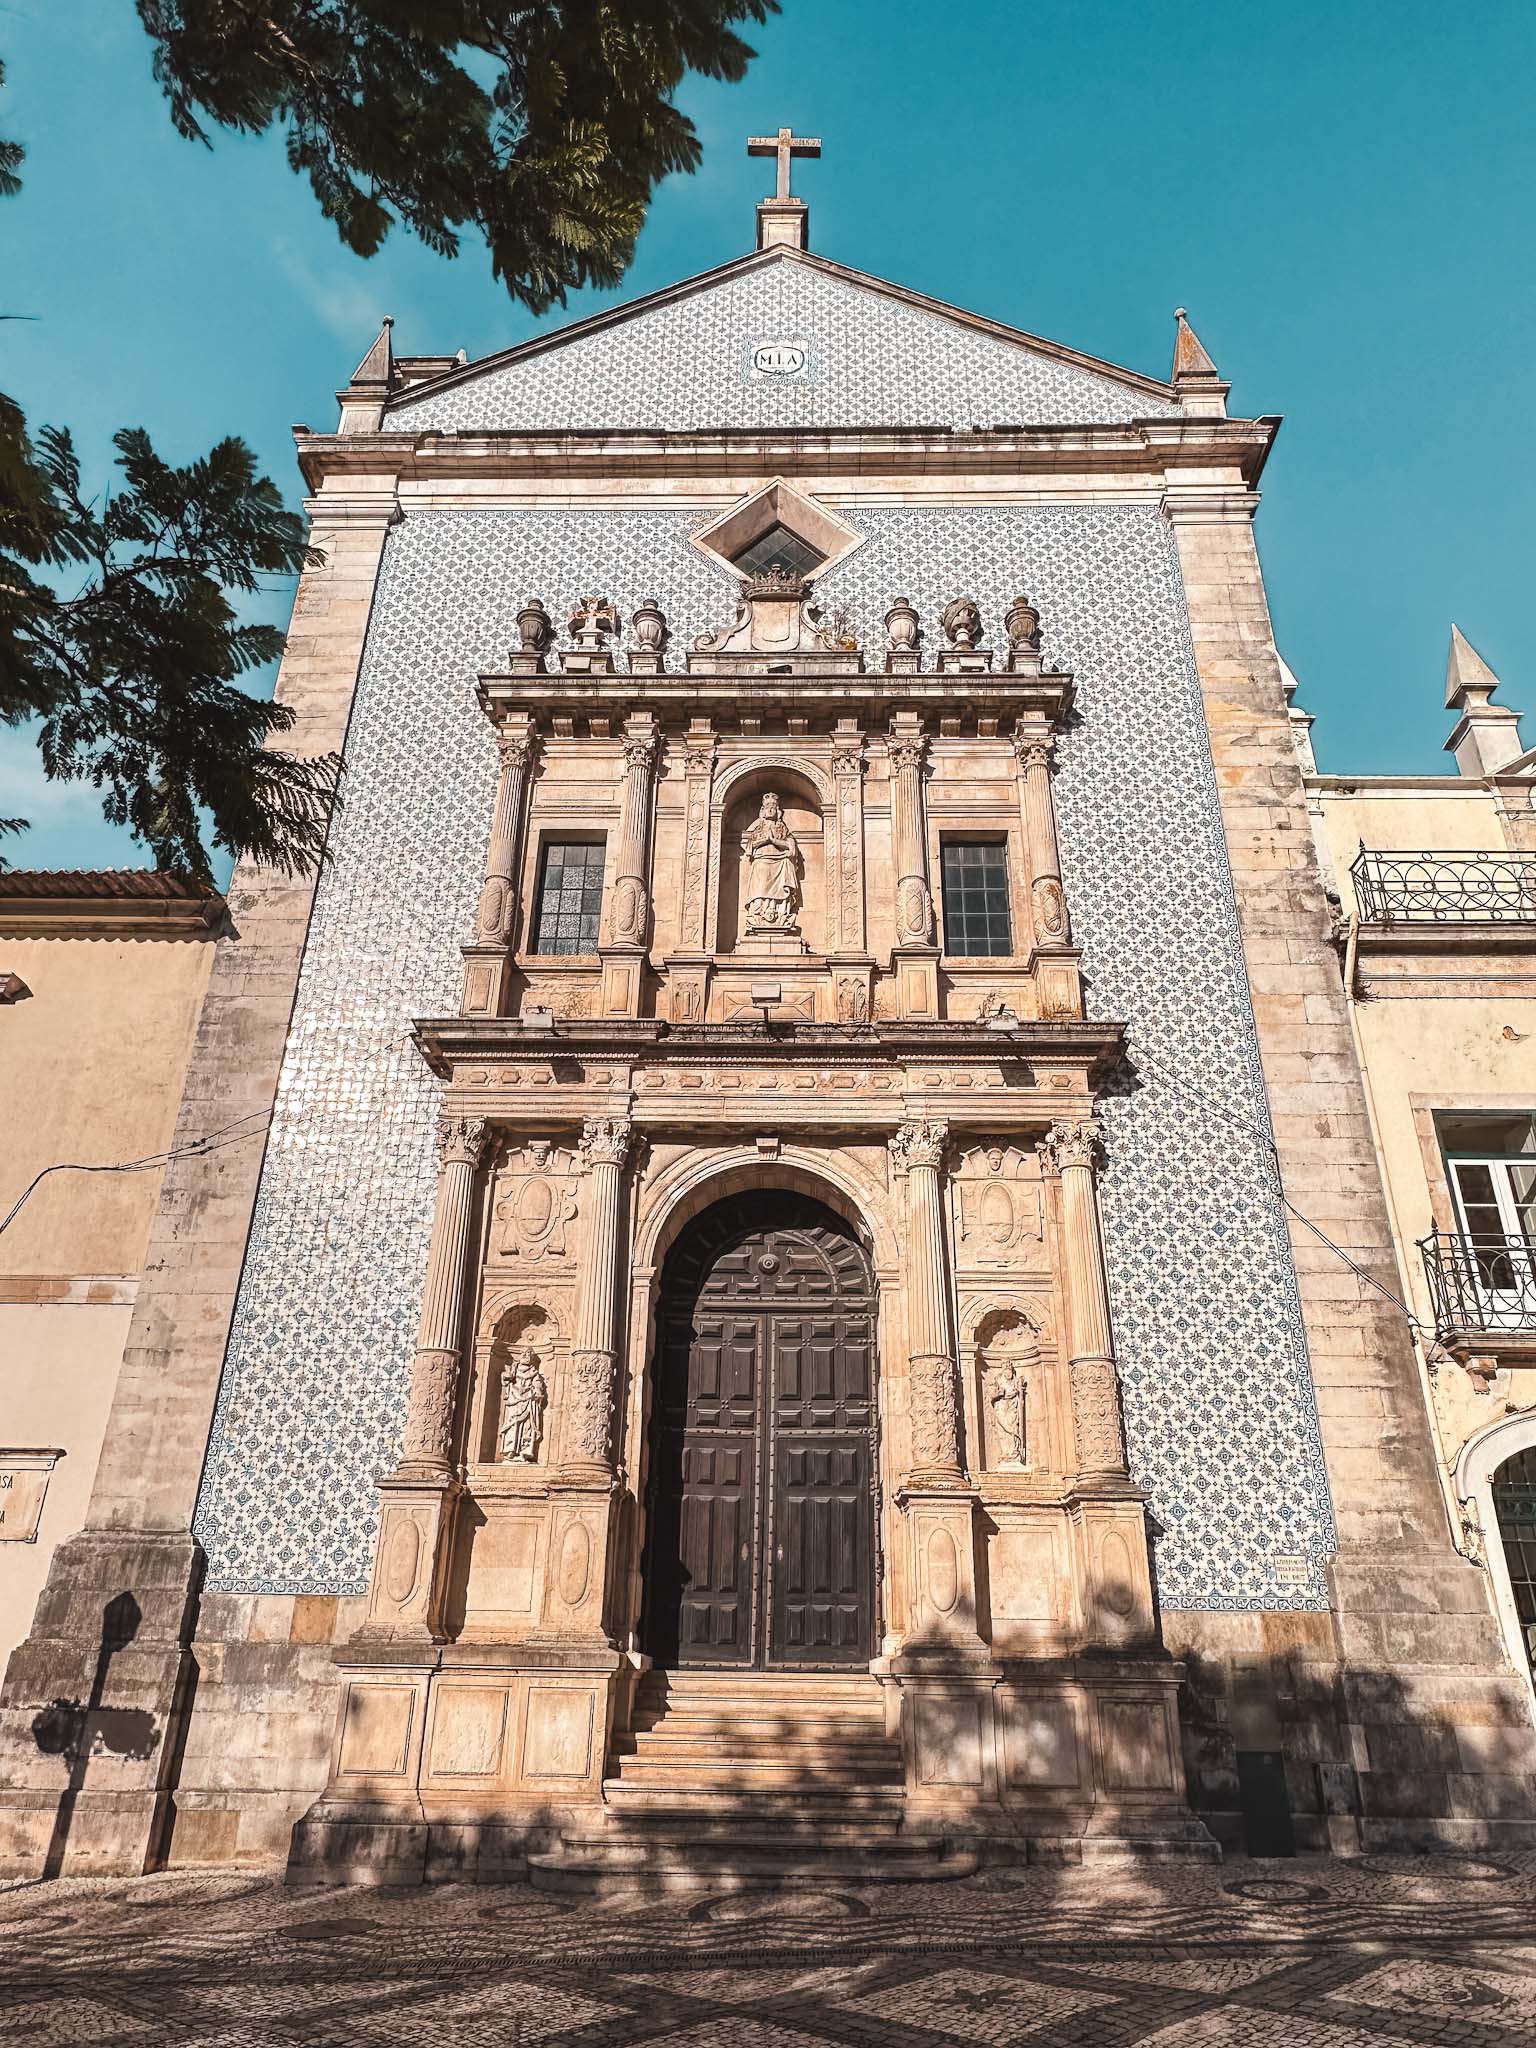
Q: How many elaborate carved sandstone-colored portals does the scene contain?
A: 1